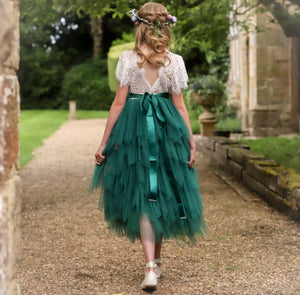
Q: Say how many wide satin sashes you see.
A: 1